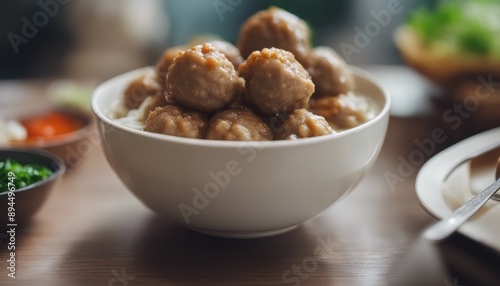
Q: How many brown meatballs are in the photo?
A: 11